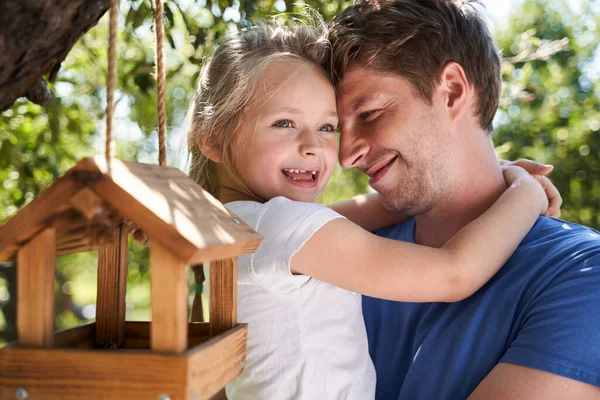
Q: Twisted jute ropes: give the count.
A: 2